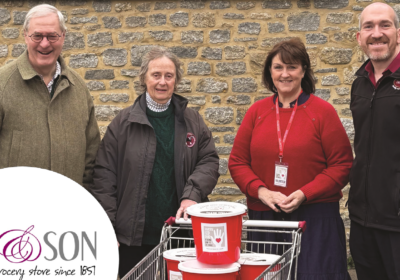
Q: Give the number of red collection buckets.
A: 4